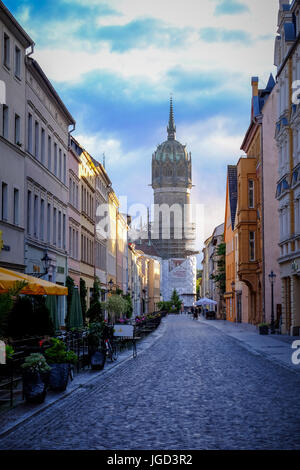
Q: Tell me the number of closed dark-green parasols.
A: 2